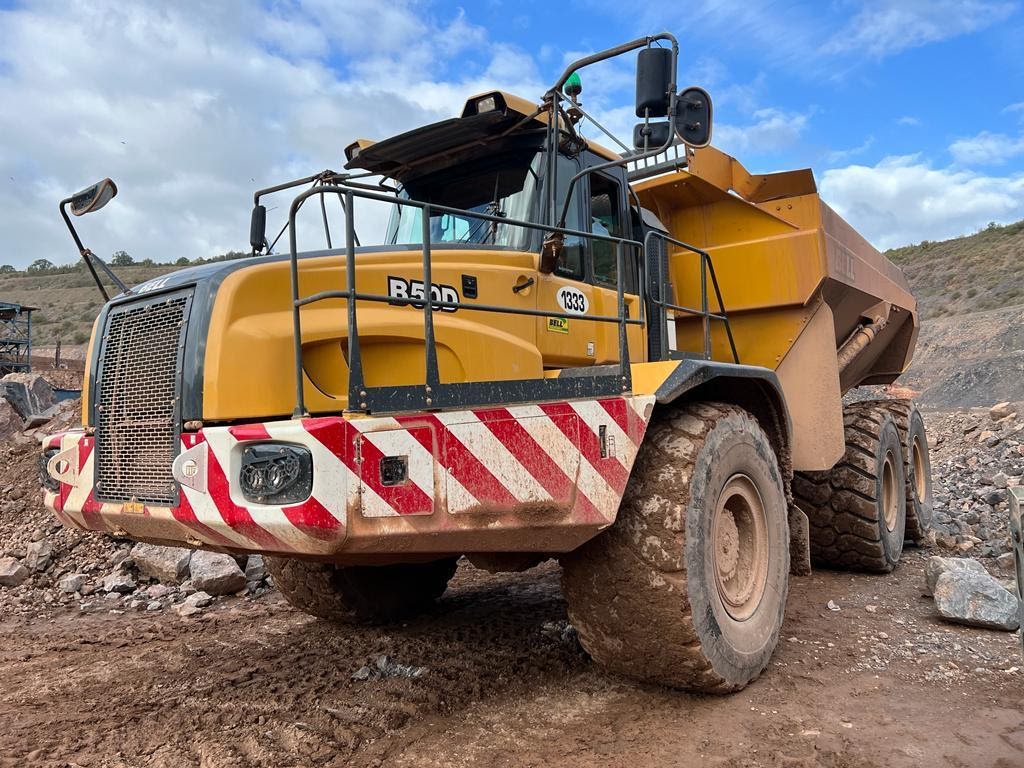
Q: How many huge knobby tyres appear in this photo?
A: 4